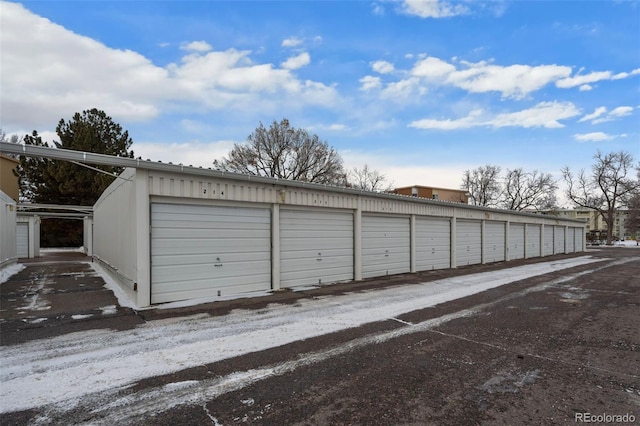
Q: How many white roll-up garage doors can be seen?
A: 13